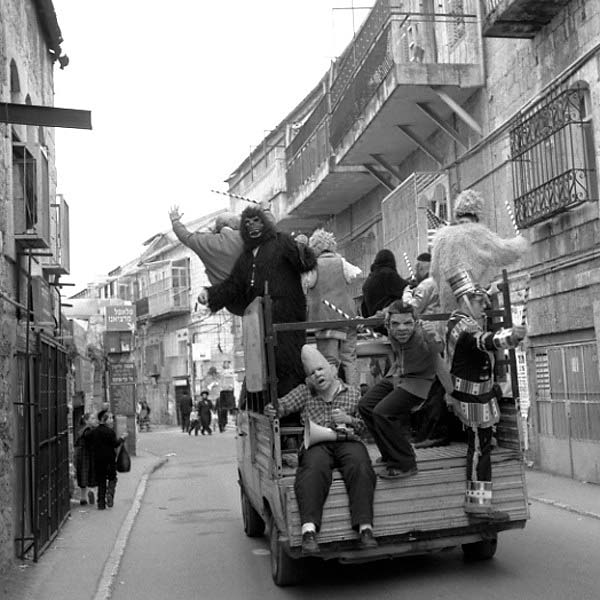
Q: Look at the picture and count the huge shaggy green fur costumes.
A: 0